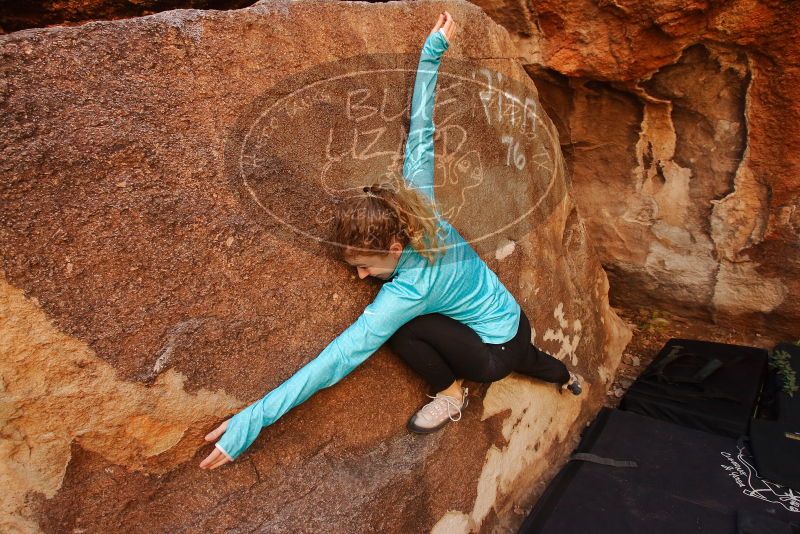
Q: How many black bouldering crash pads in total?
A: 3